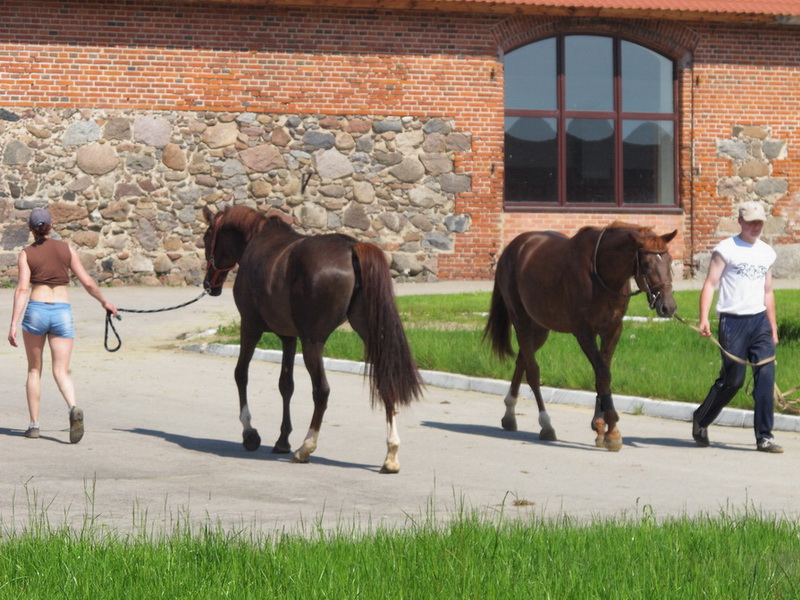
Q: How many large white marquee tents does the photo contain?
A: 0